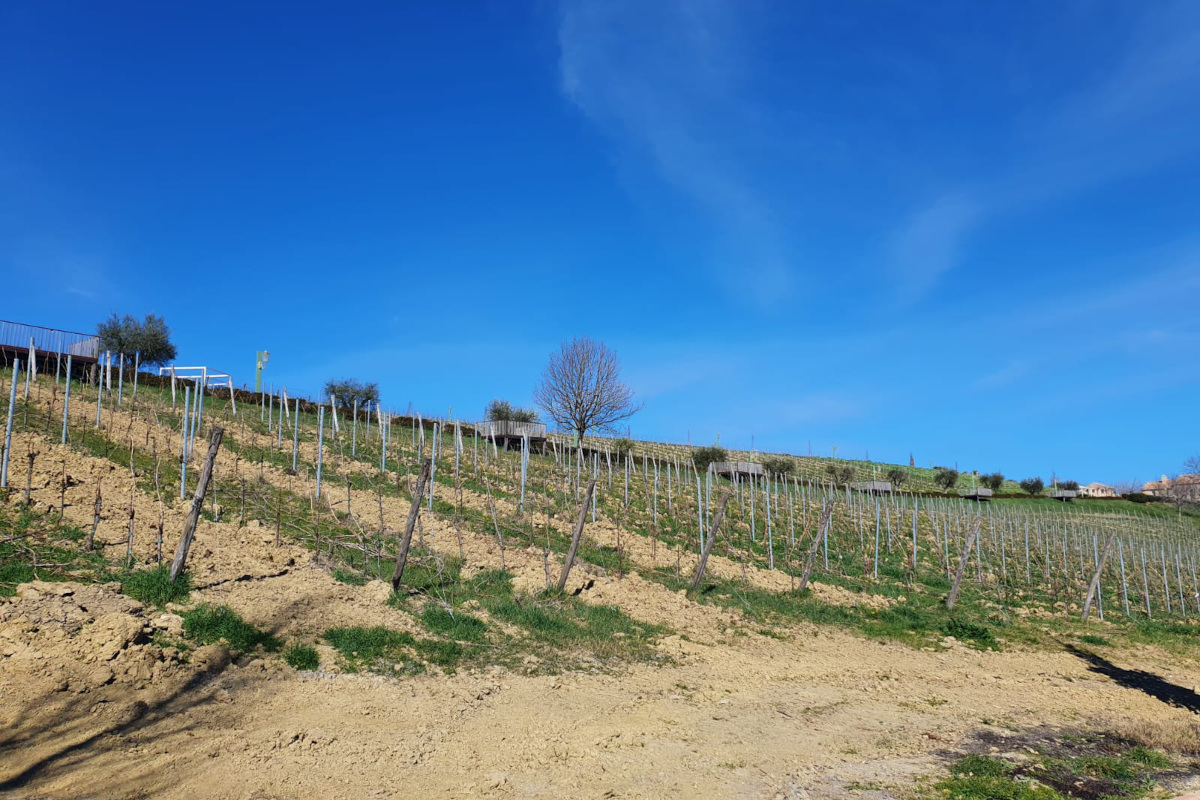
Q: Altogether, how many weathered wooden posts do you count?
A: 7